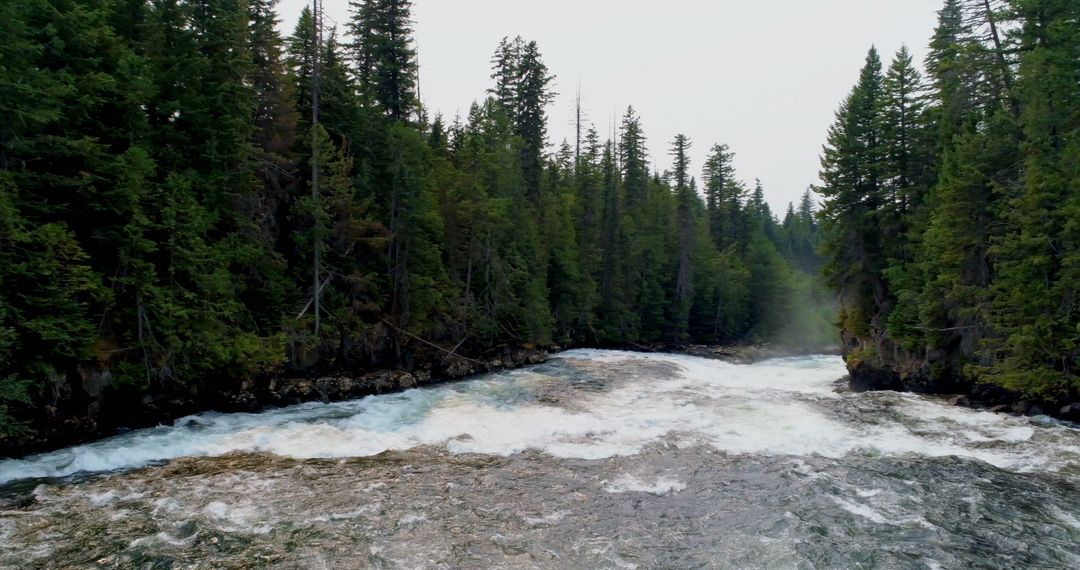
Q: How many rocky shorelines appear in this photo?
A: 2